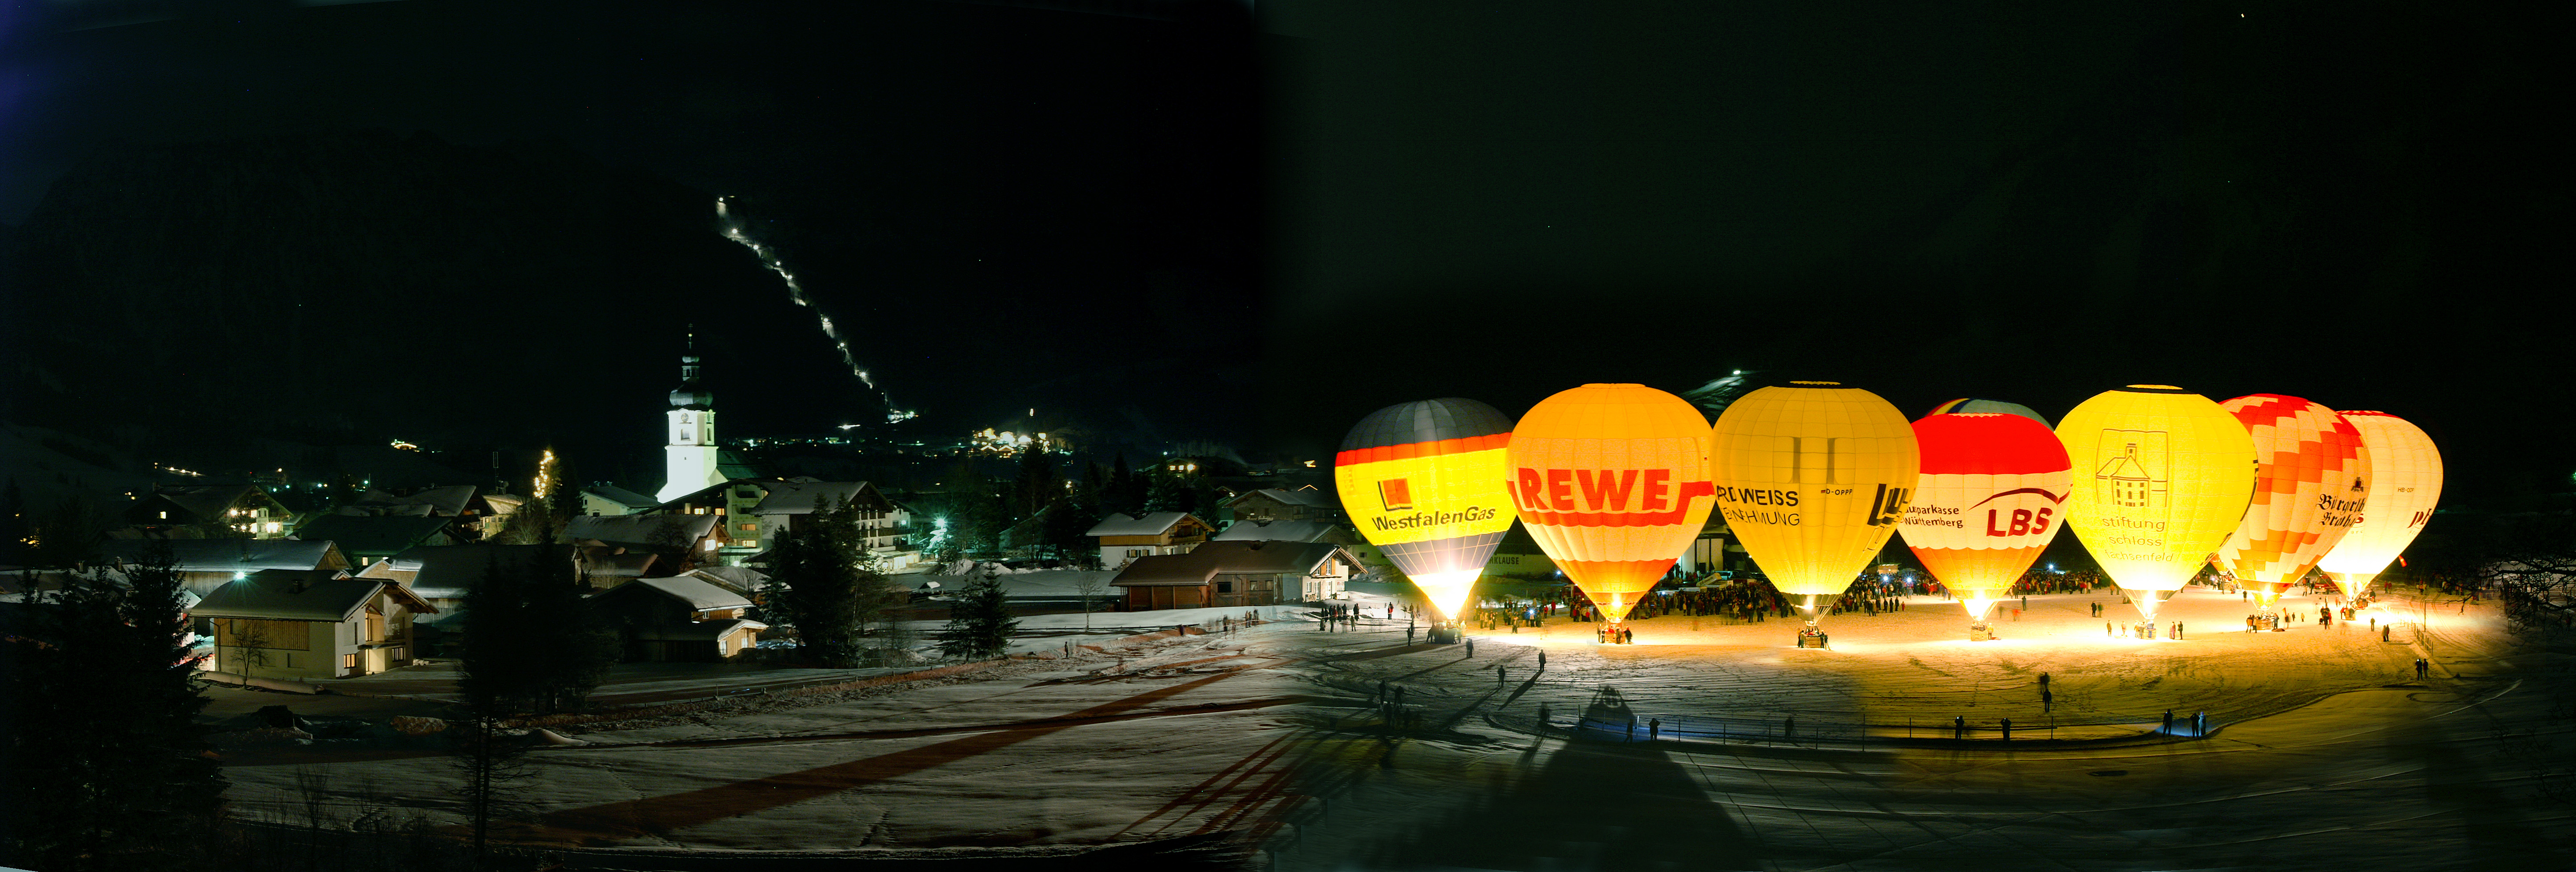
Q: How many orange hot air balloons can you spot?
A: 1